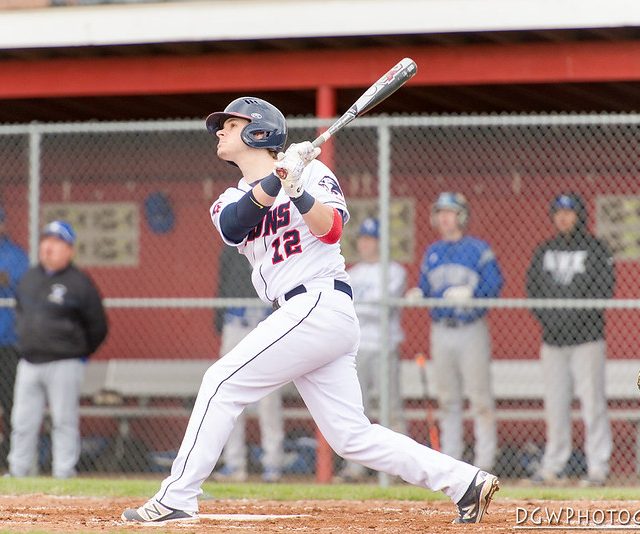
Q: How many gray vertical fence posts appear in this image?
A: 2